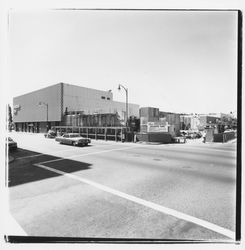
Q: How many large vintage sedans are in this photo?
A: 1